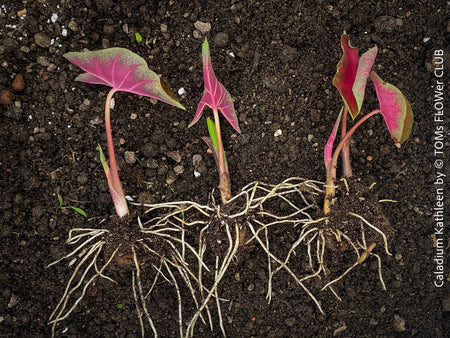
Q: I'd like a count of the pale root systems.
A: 3